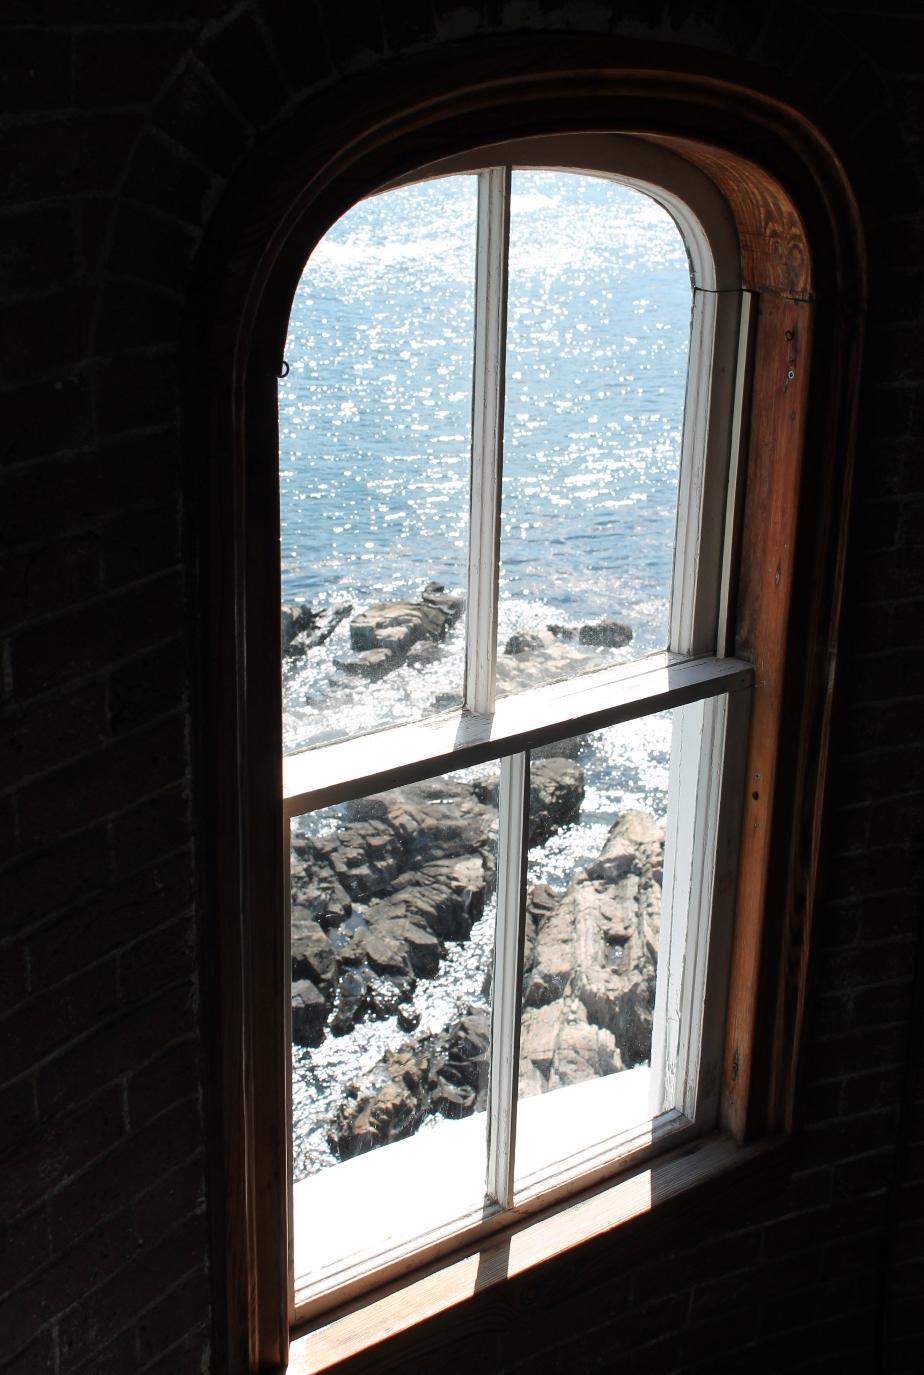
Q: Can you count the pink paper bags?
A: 0